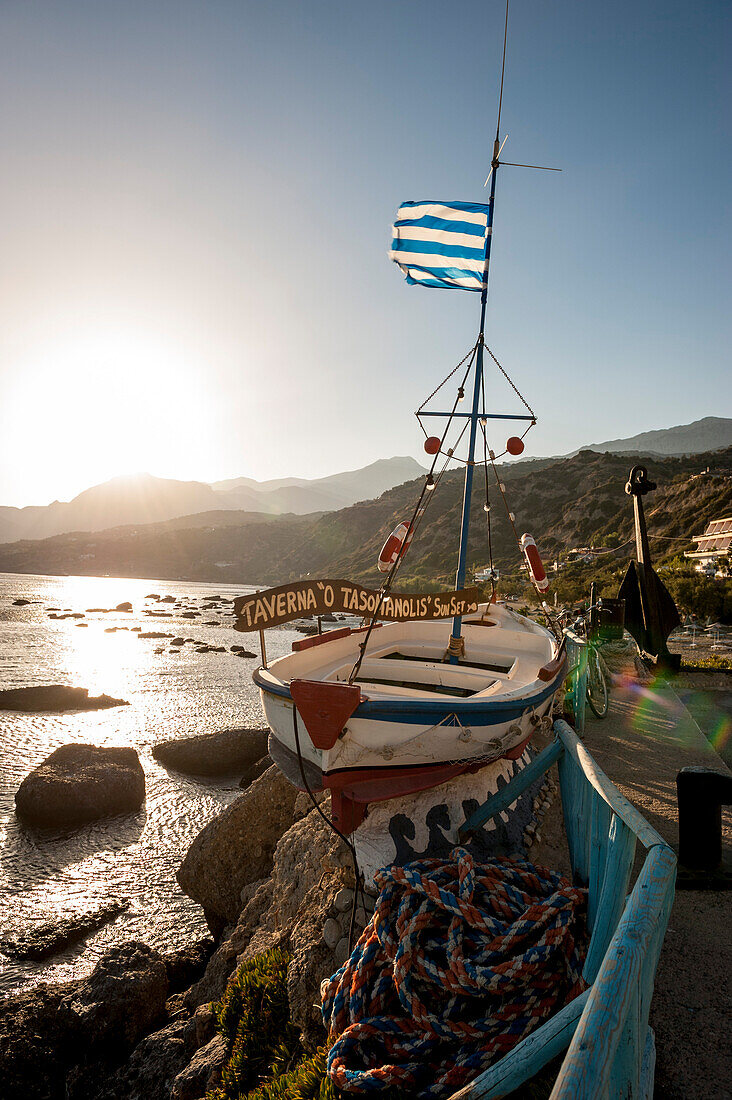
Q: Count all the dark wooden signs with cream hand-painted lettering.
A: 1